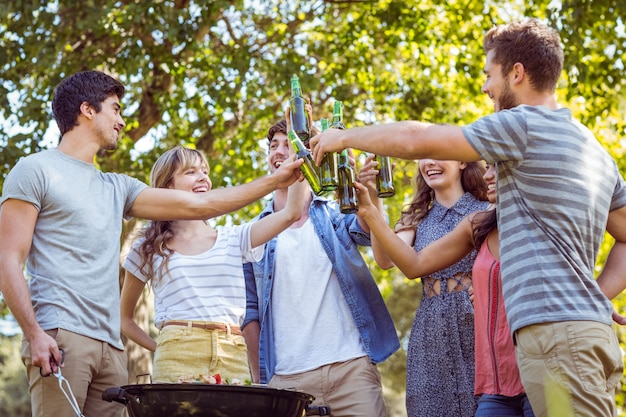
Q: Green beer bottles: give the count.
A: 6